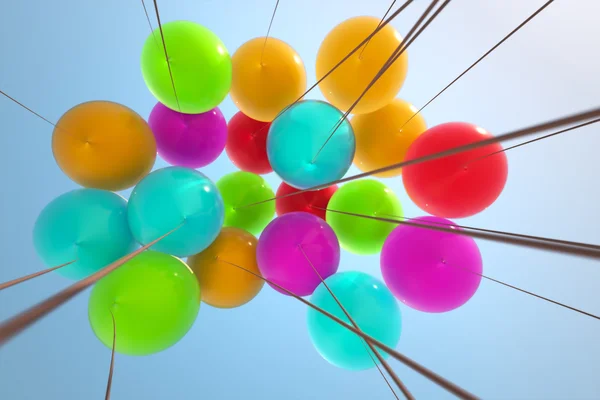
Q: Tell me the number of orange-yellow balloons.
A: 5